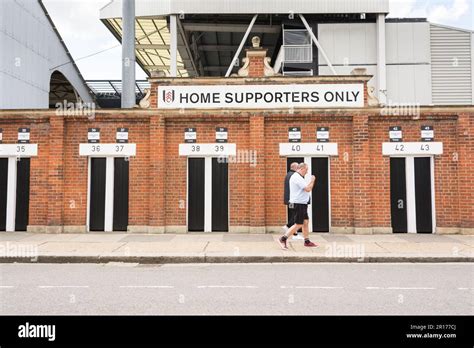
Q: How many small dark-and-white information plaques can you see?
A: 9